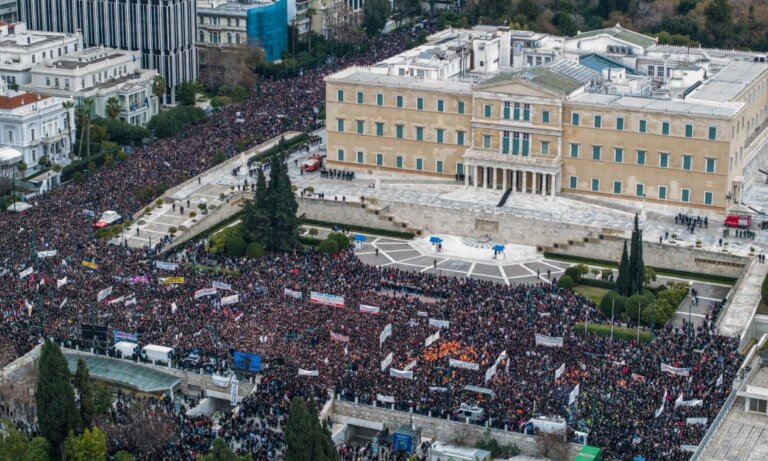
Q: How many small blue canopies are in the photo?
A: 3